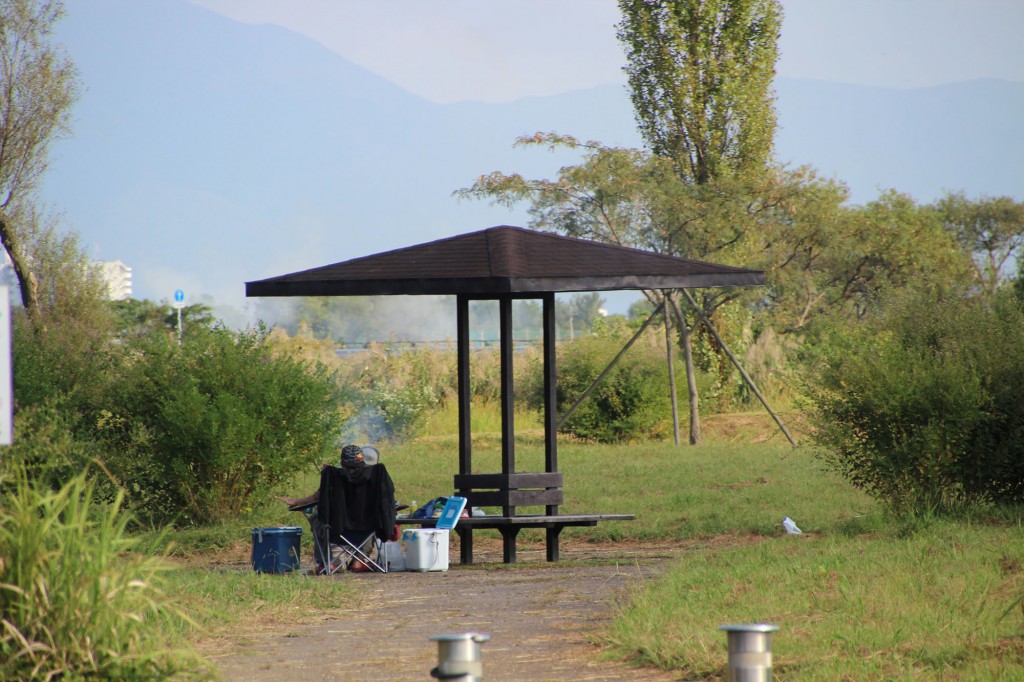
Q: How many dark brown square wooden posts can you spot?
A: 3